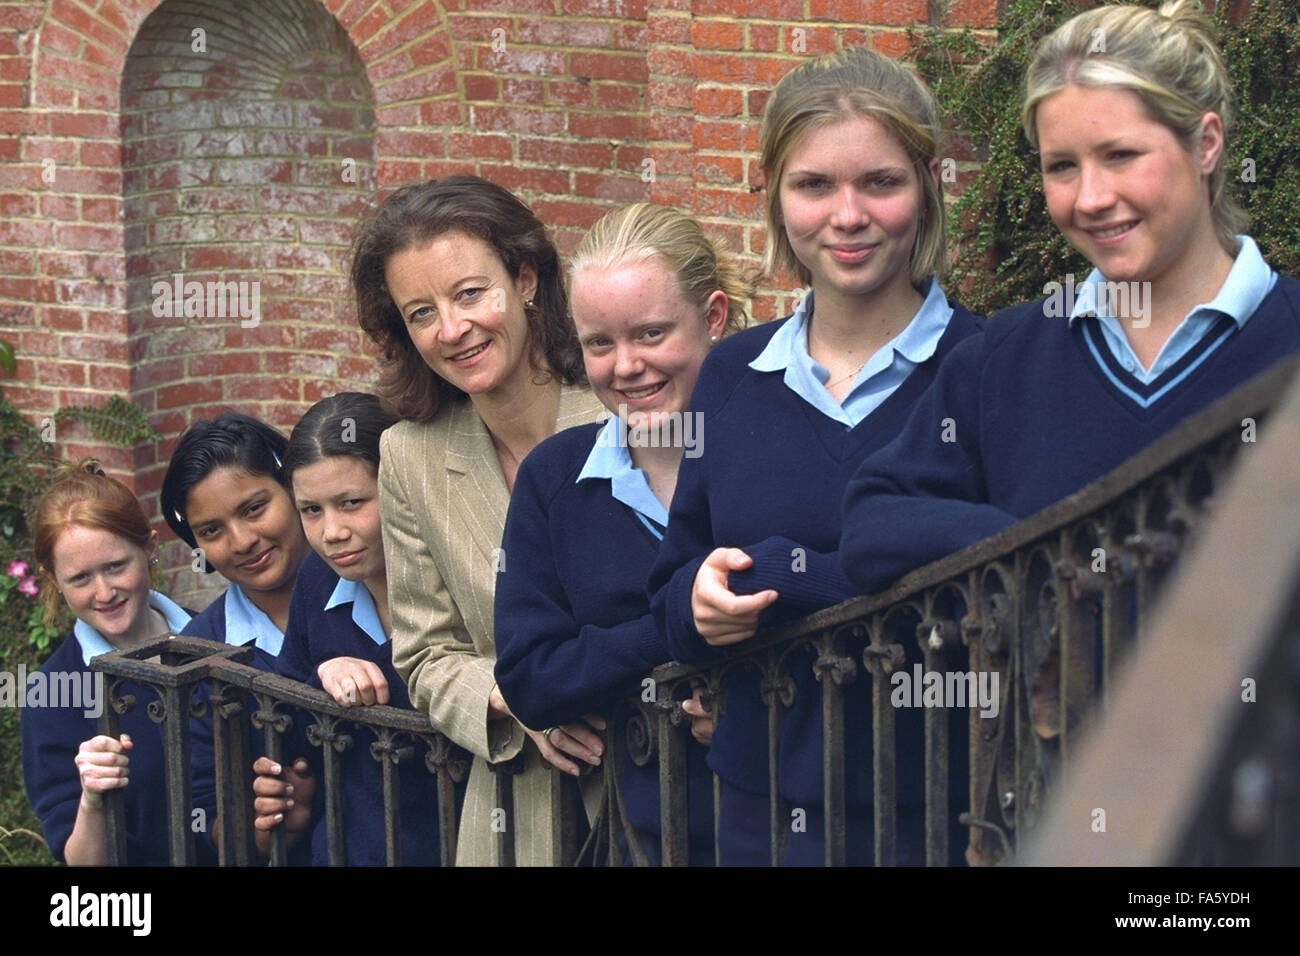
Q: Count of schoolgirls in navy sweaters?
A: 6